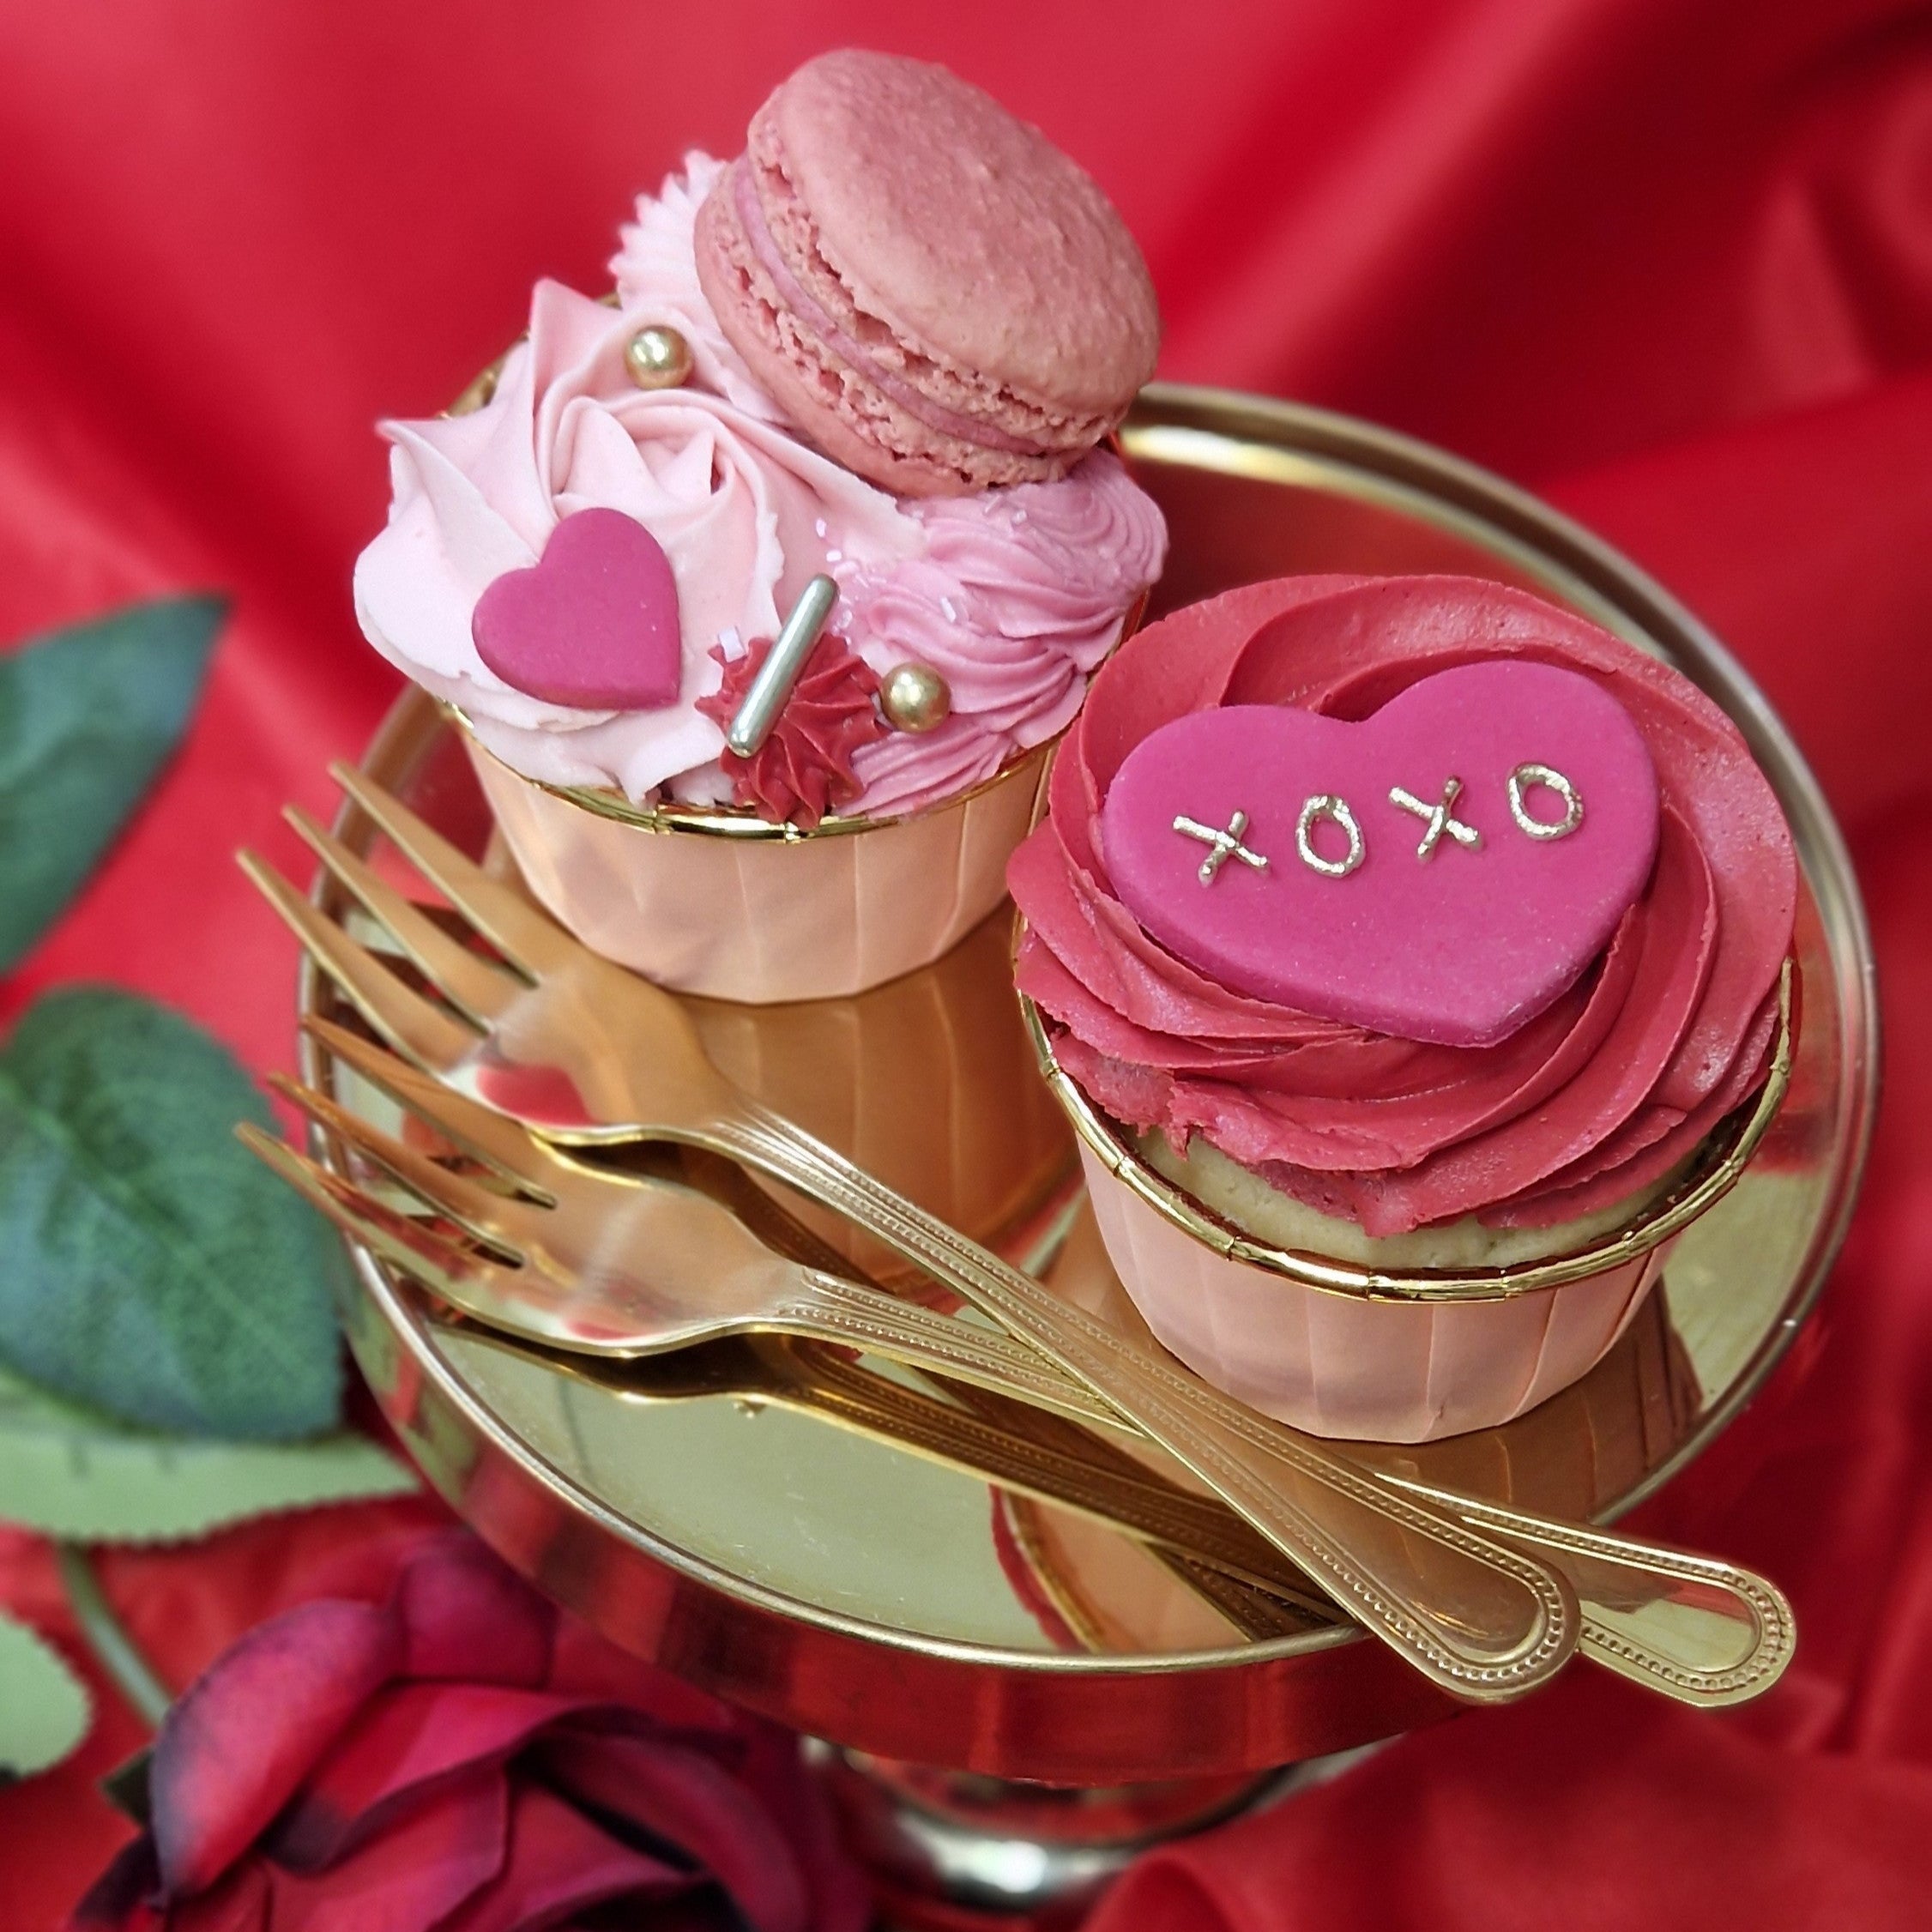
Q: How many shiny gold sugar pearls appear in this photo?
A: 2